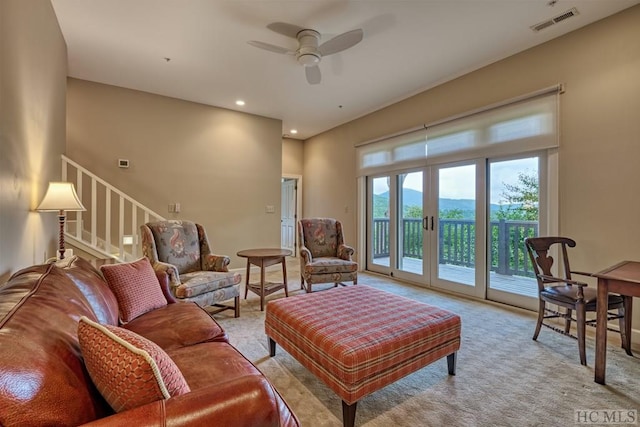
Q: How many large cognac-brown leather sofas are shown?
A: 1